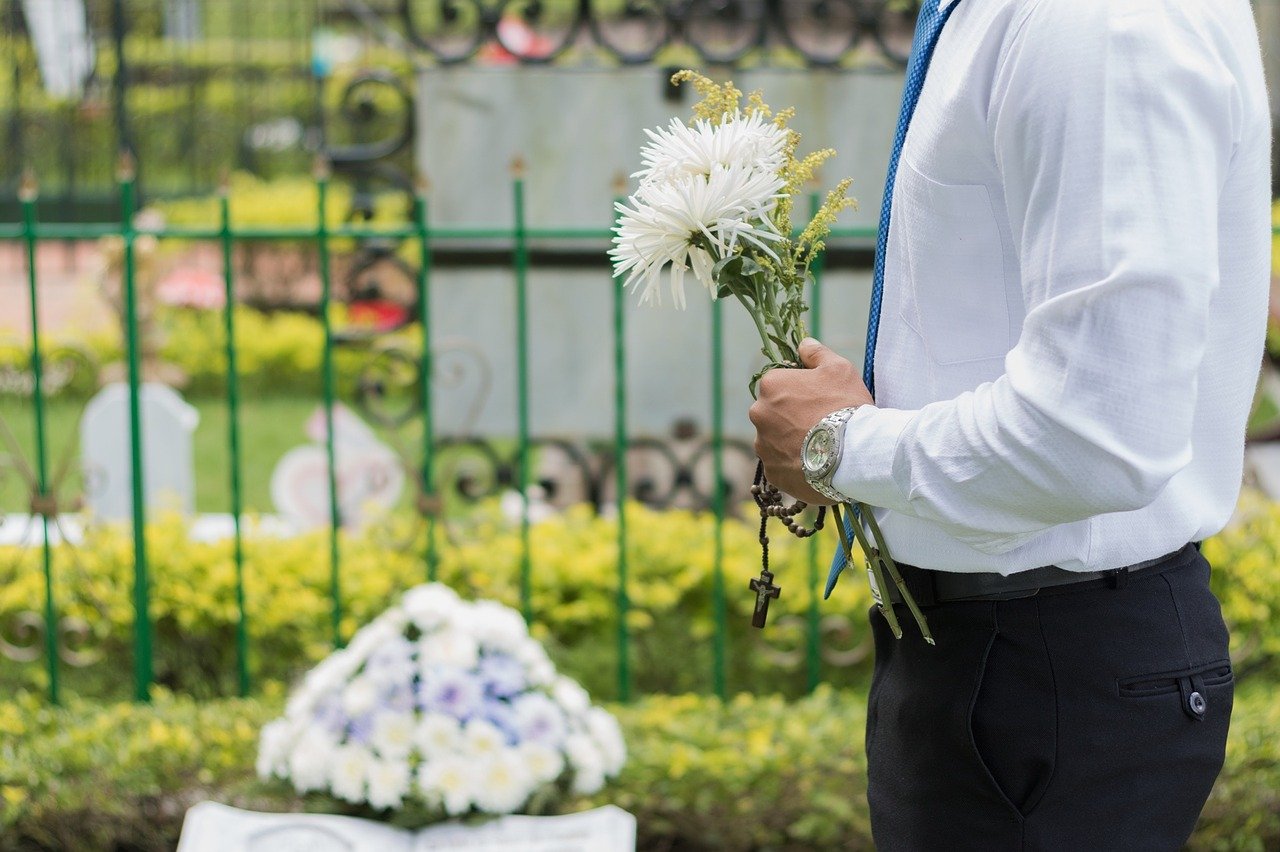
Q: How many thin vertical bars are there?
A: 9